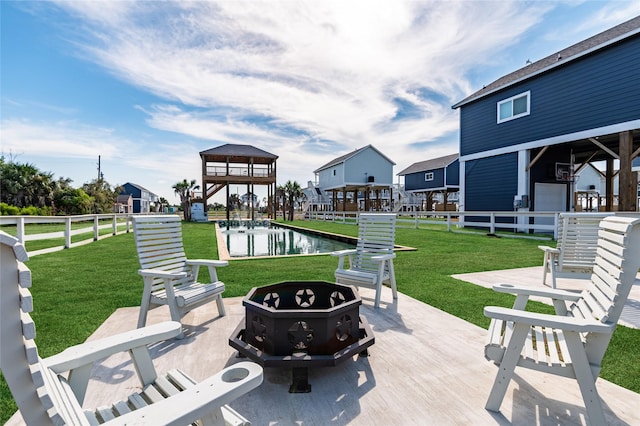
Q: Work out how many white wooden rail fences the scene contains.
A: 2